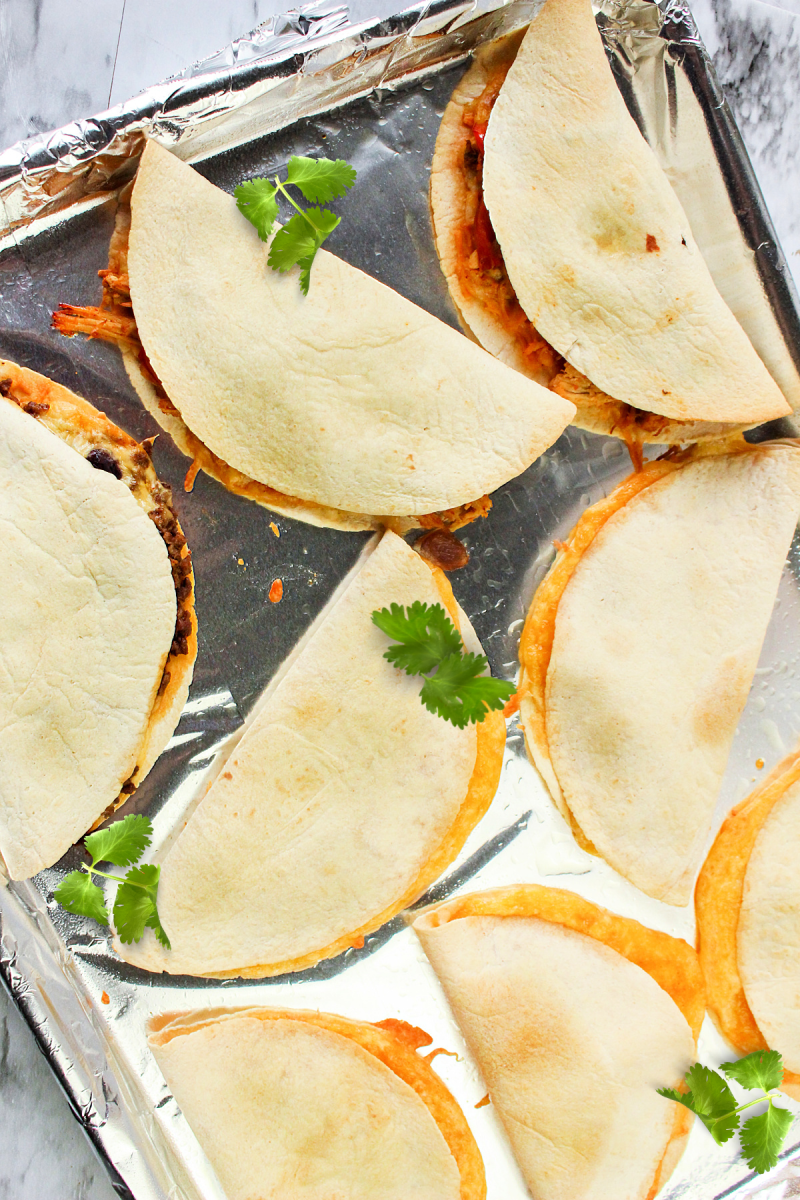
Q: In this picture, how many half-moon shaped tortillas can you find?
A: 8